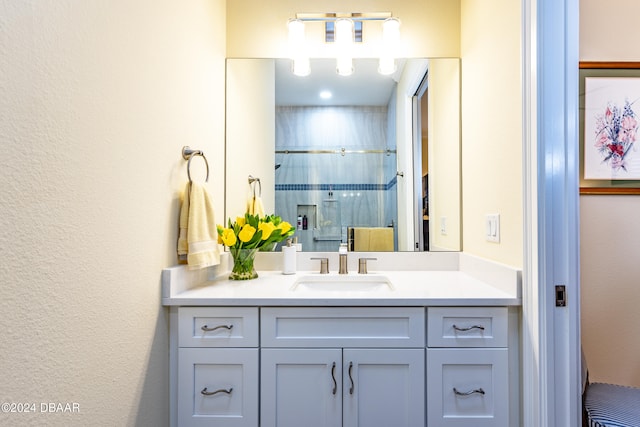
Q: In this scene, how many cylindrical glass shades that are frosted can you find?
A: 3